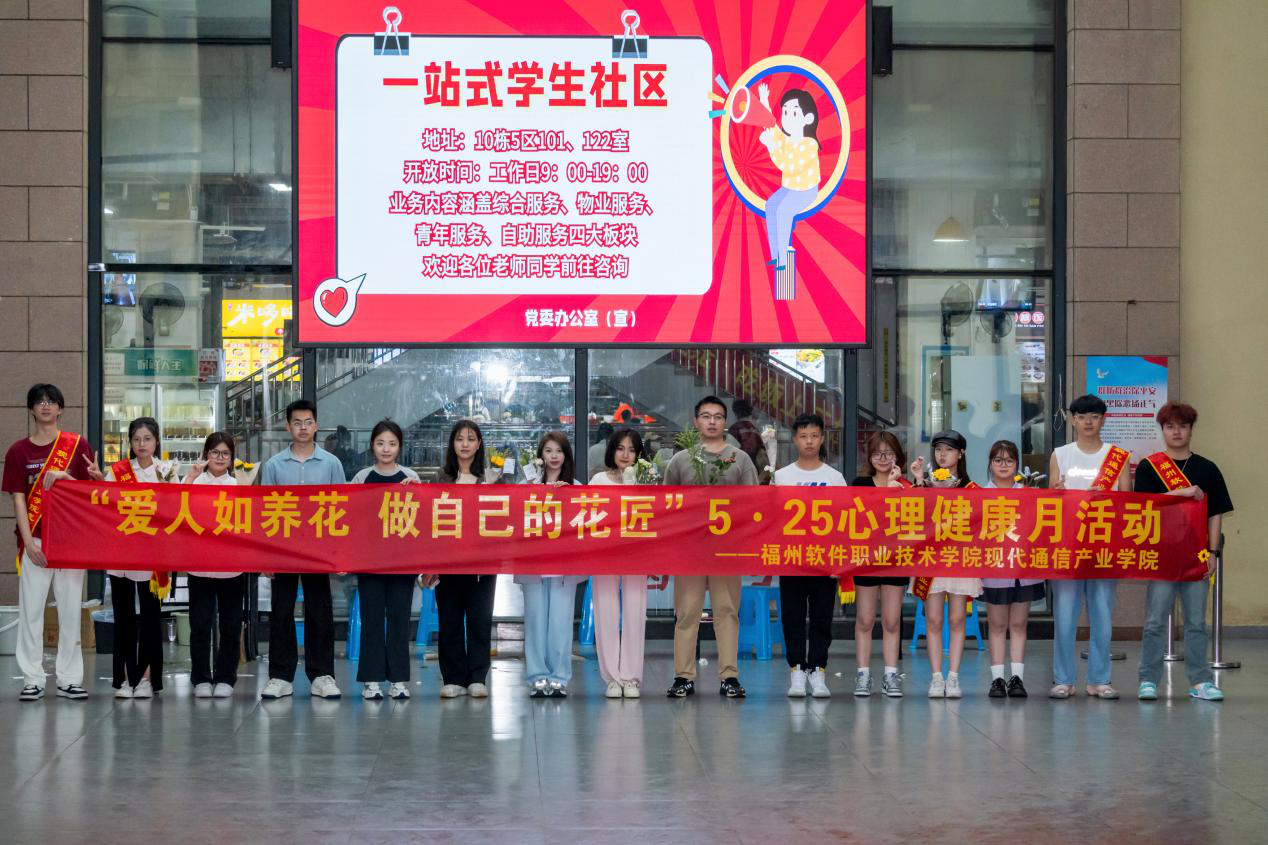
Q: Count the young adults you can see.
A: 15